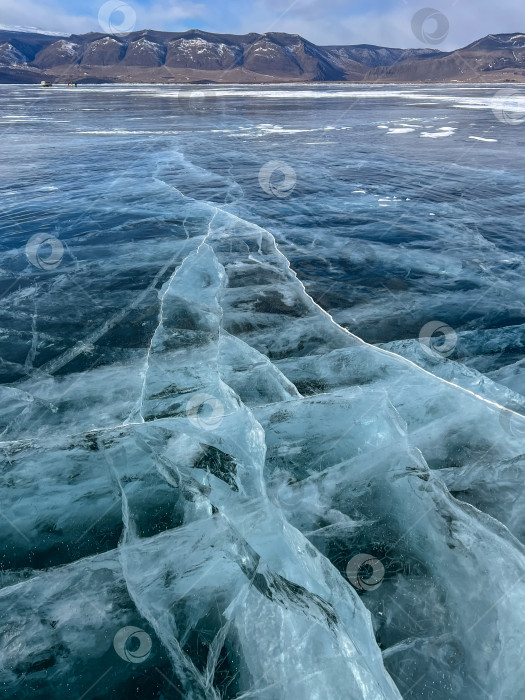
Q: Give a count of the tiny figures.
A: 3